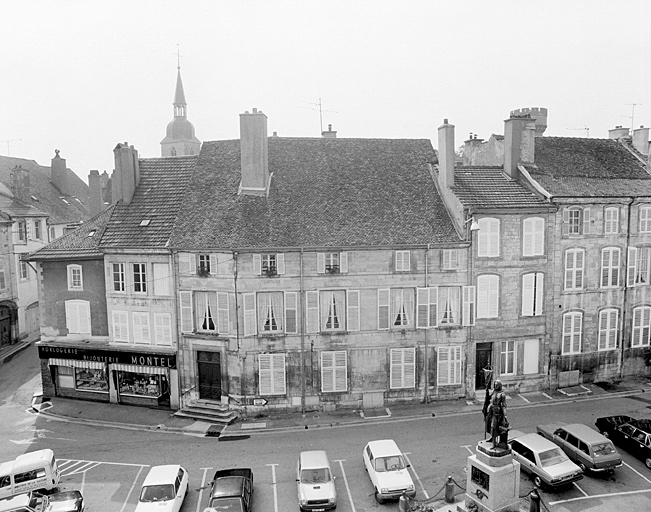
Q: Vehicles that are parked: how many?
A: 9